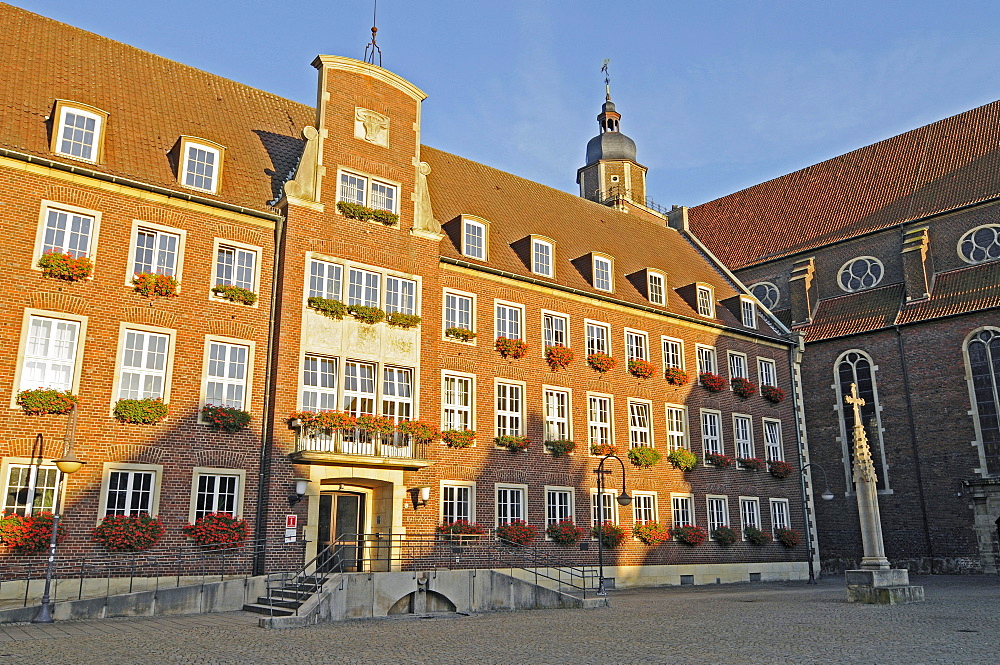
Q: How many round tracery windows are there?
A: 3